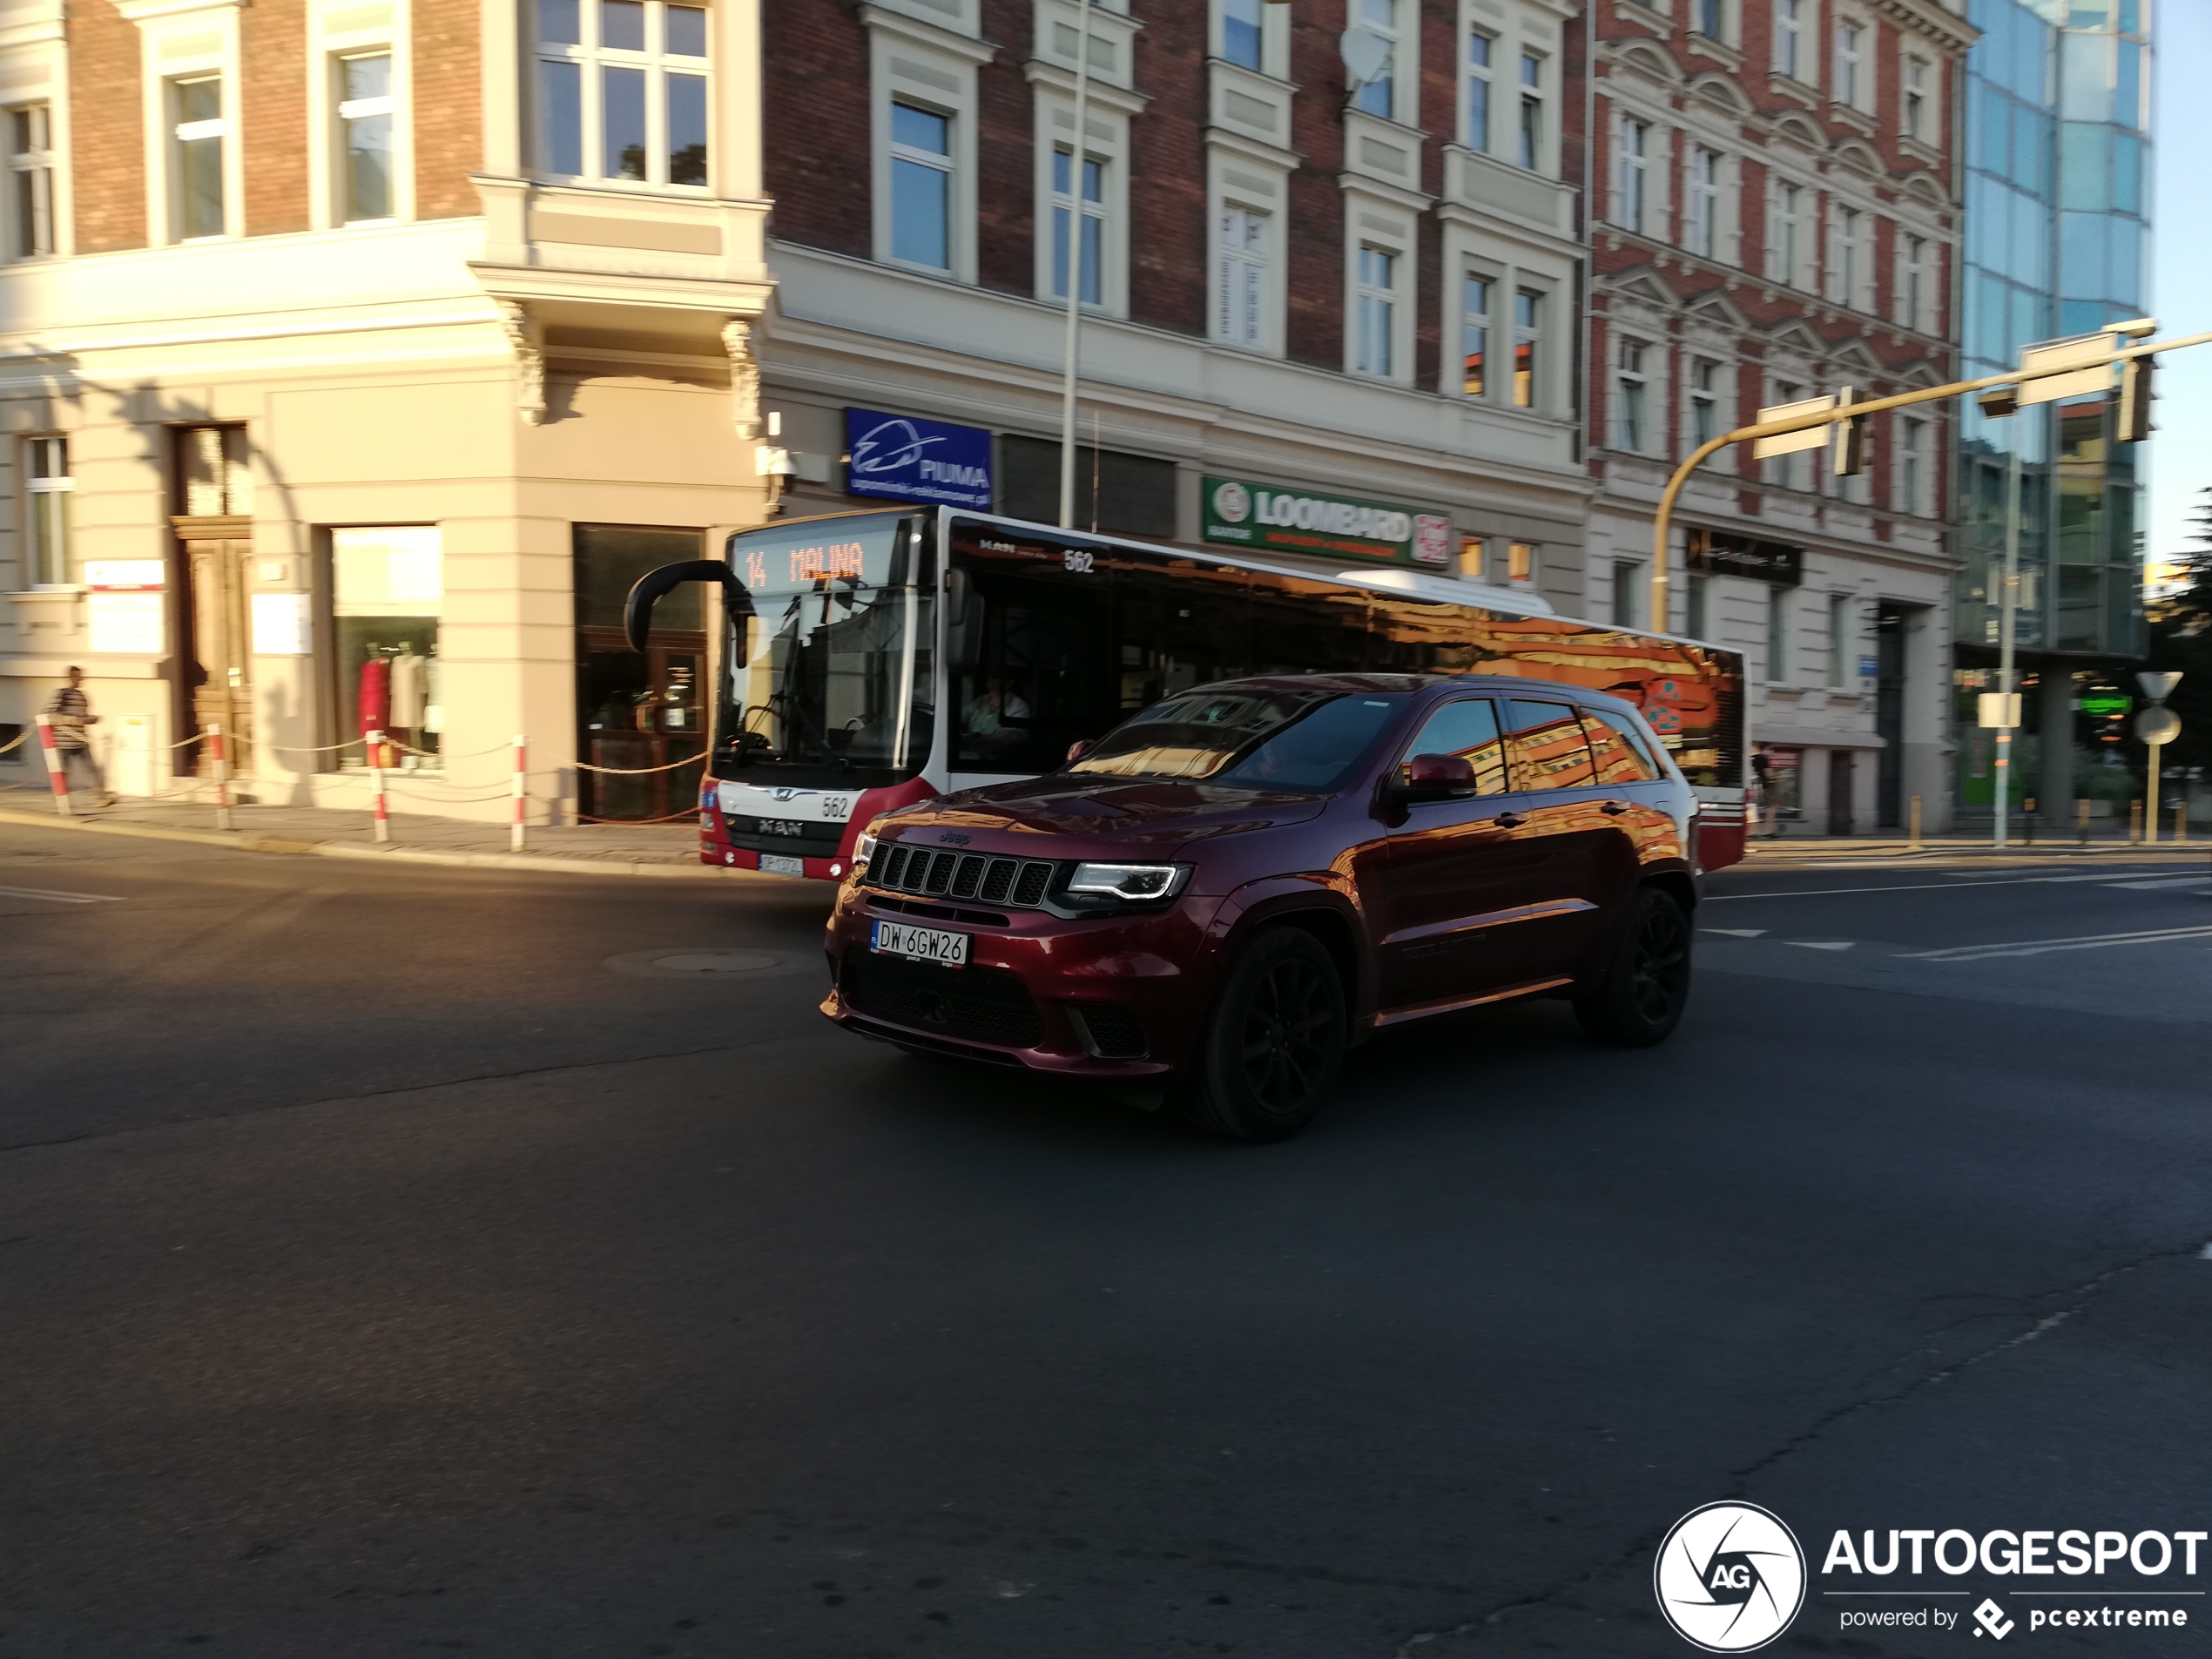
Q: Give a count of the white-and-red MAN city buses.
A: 1